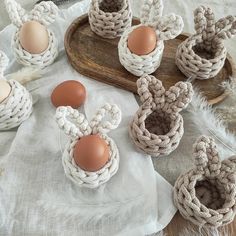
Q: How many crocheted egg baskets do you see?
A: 8